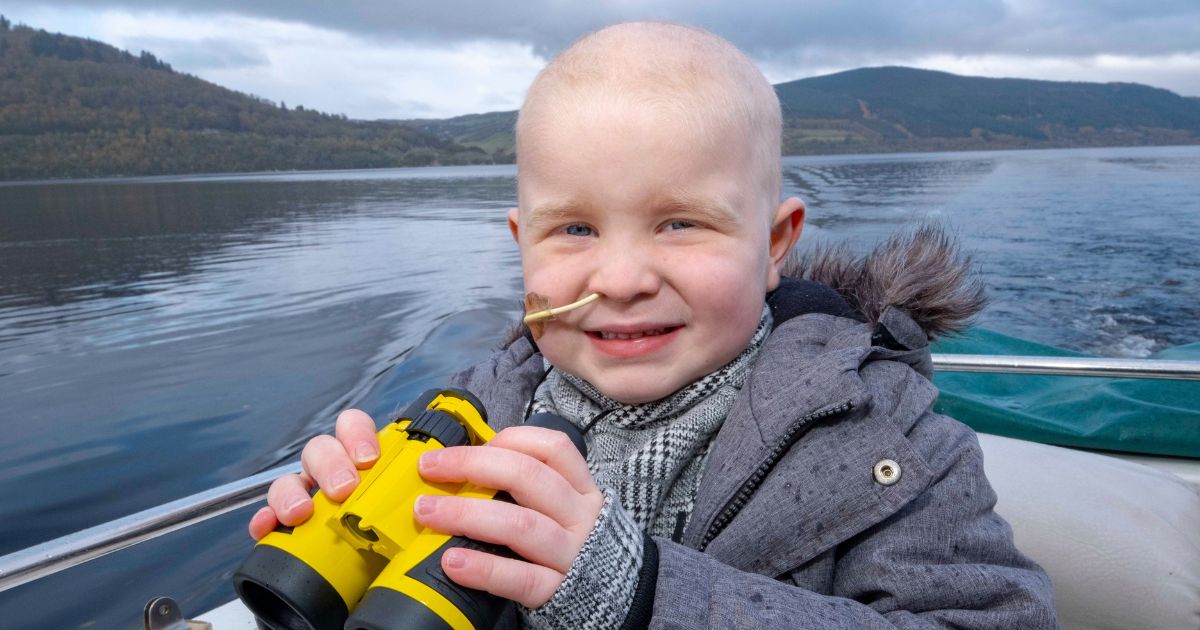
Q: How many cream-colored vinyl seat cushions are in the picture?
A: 1